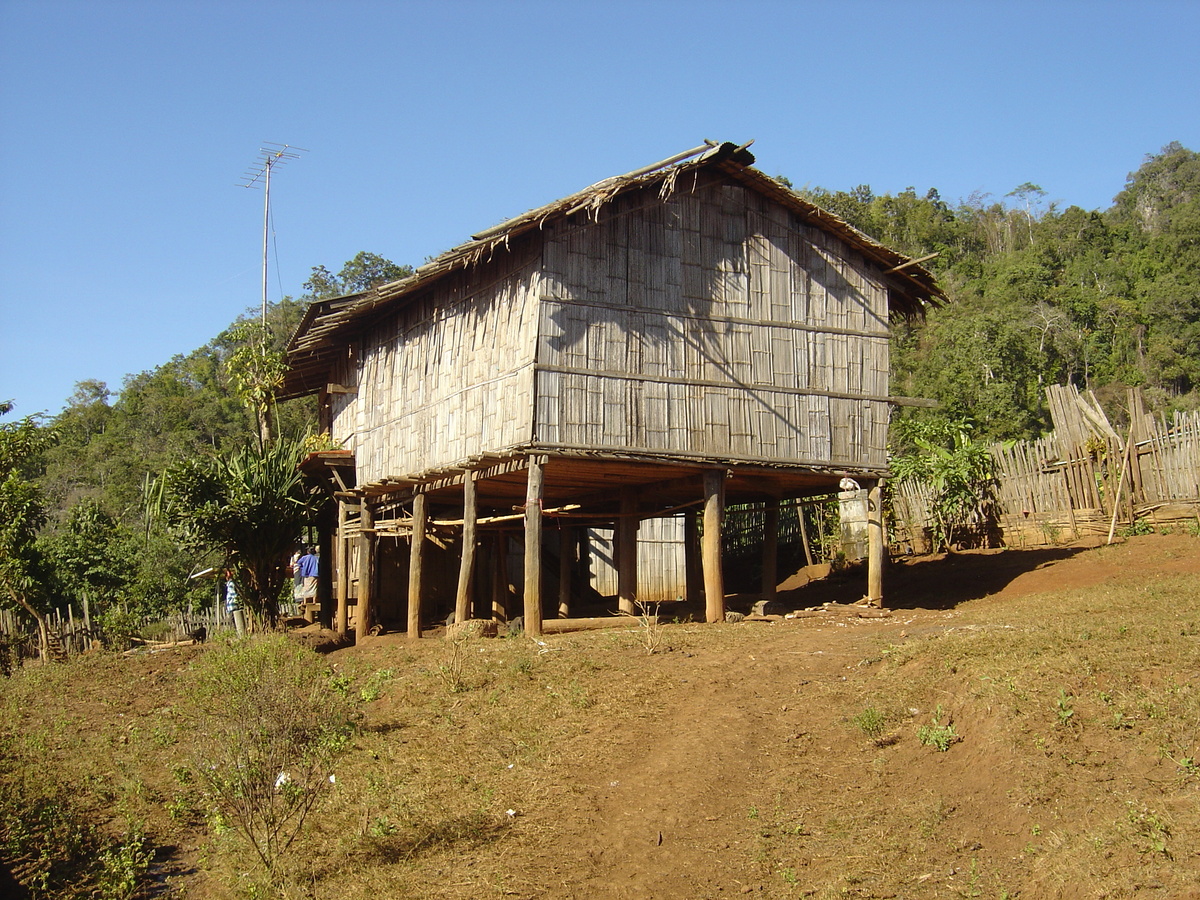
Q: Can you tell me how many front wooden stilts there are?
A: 3